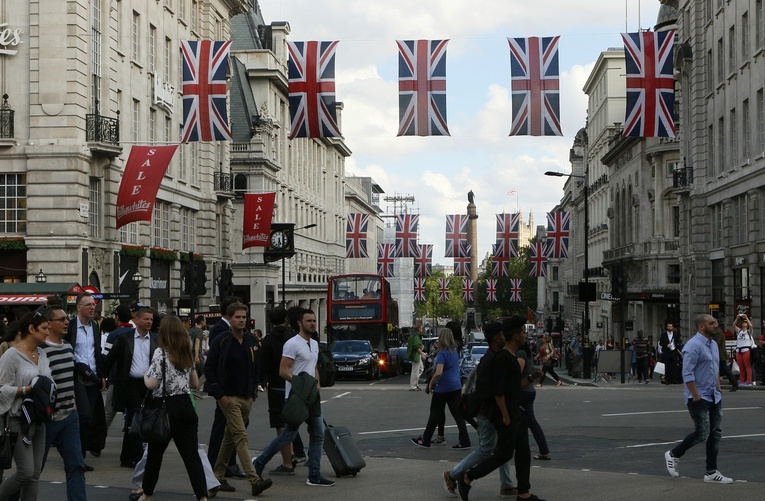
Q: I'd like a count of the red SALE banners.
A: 2